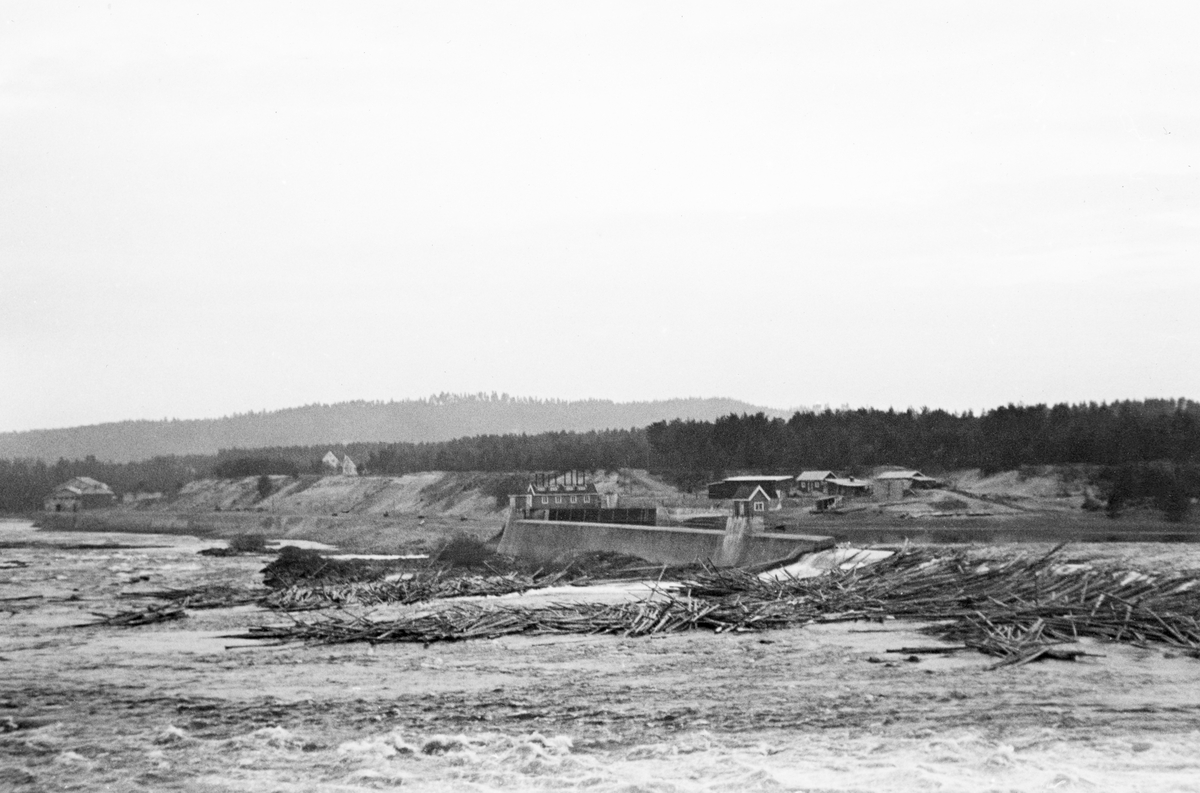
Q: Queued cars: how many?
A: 0